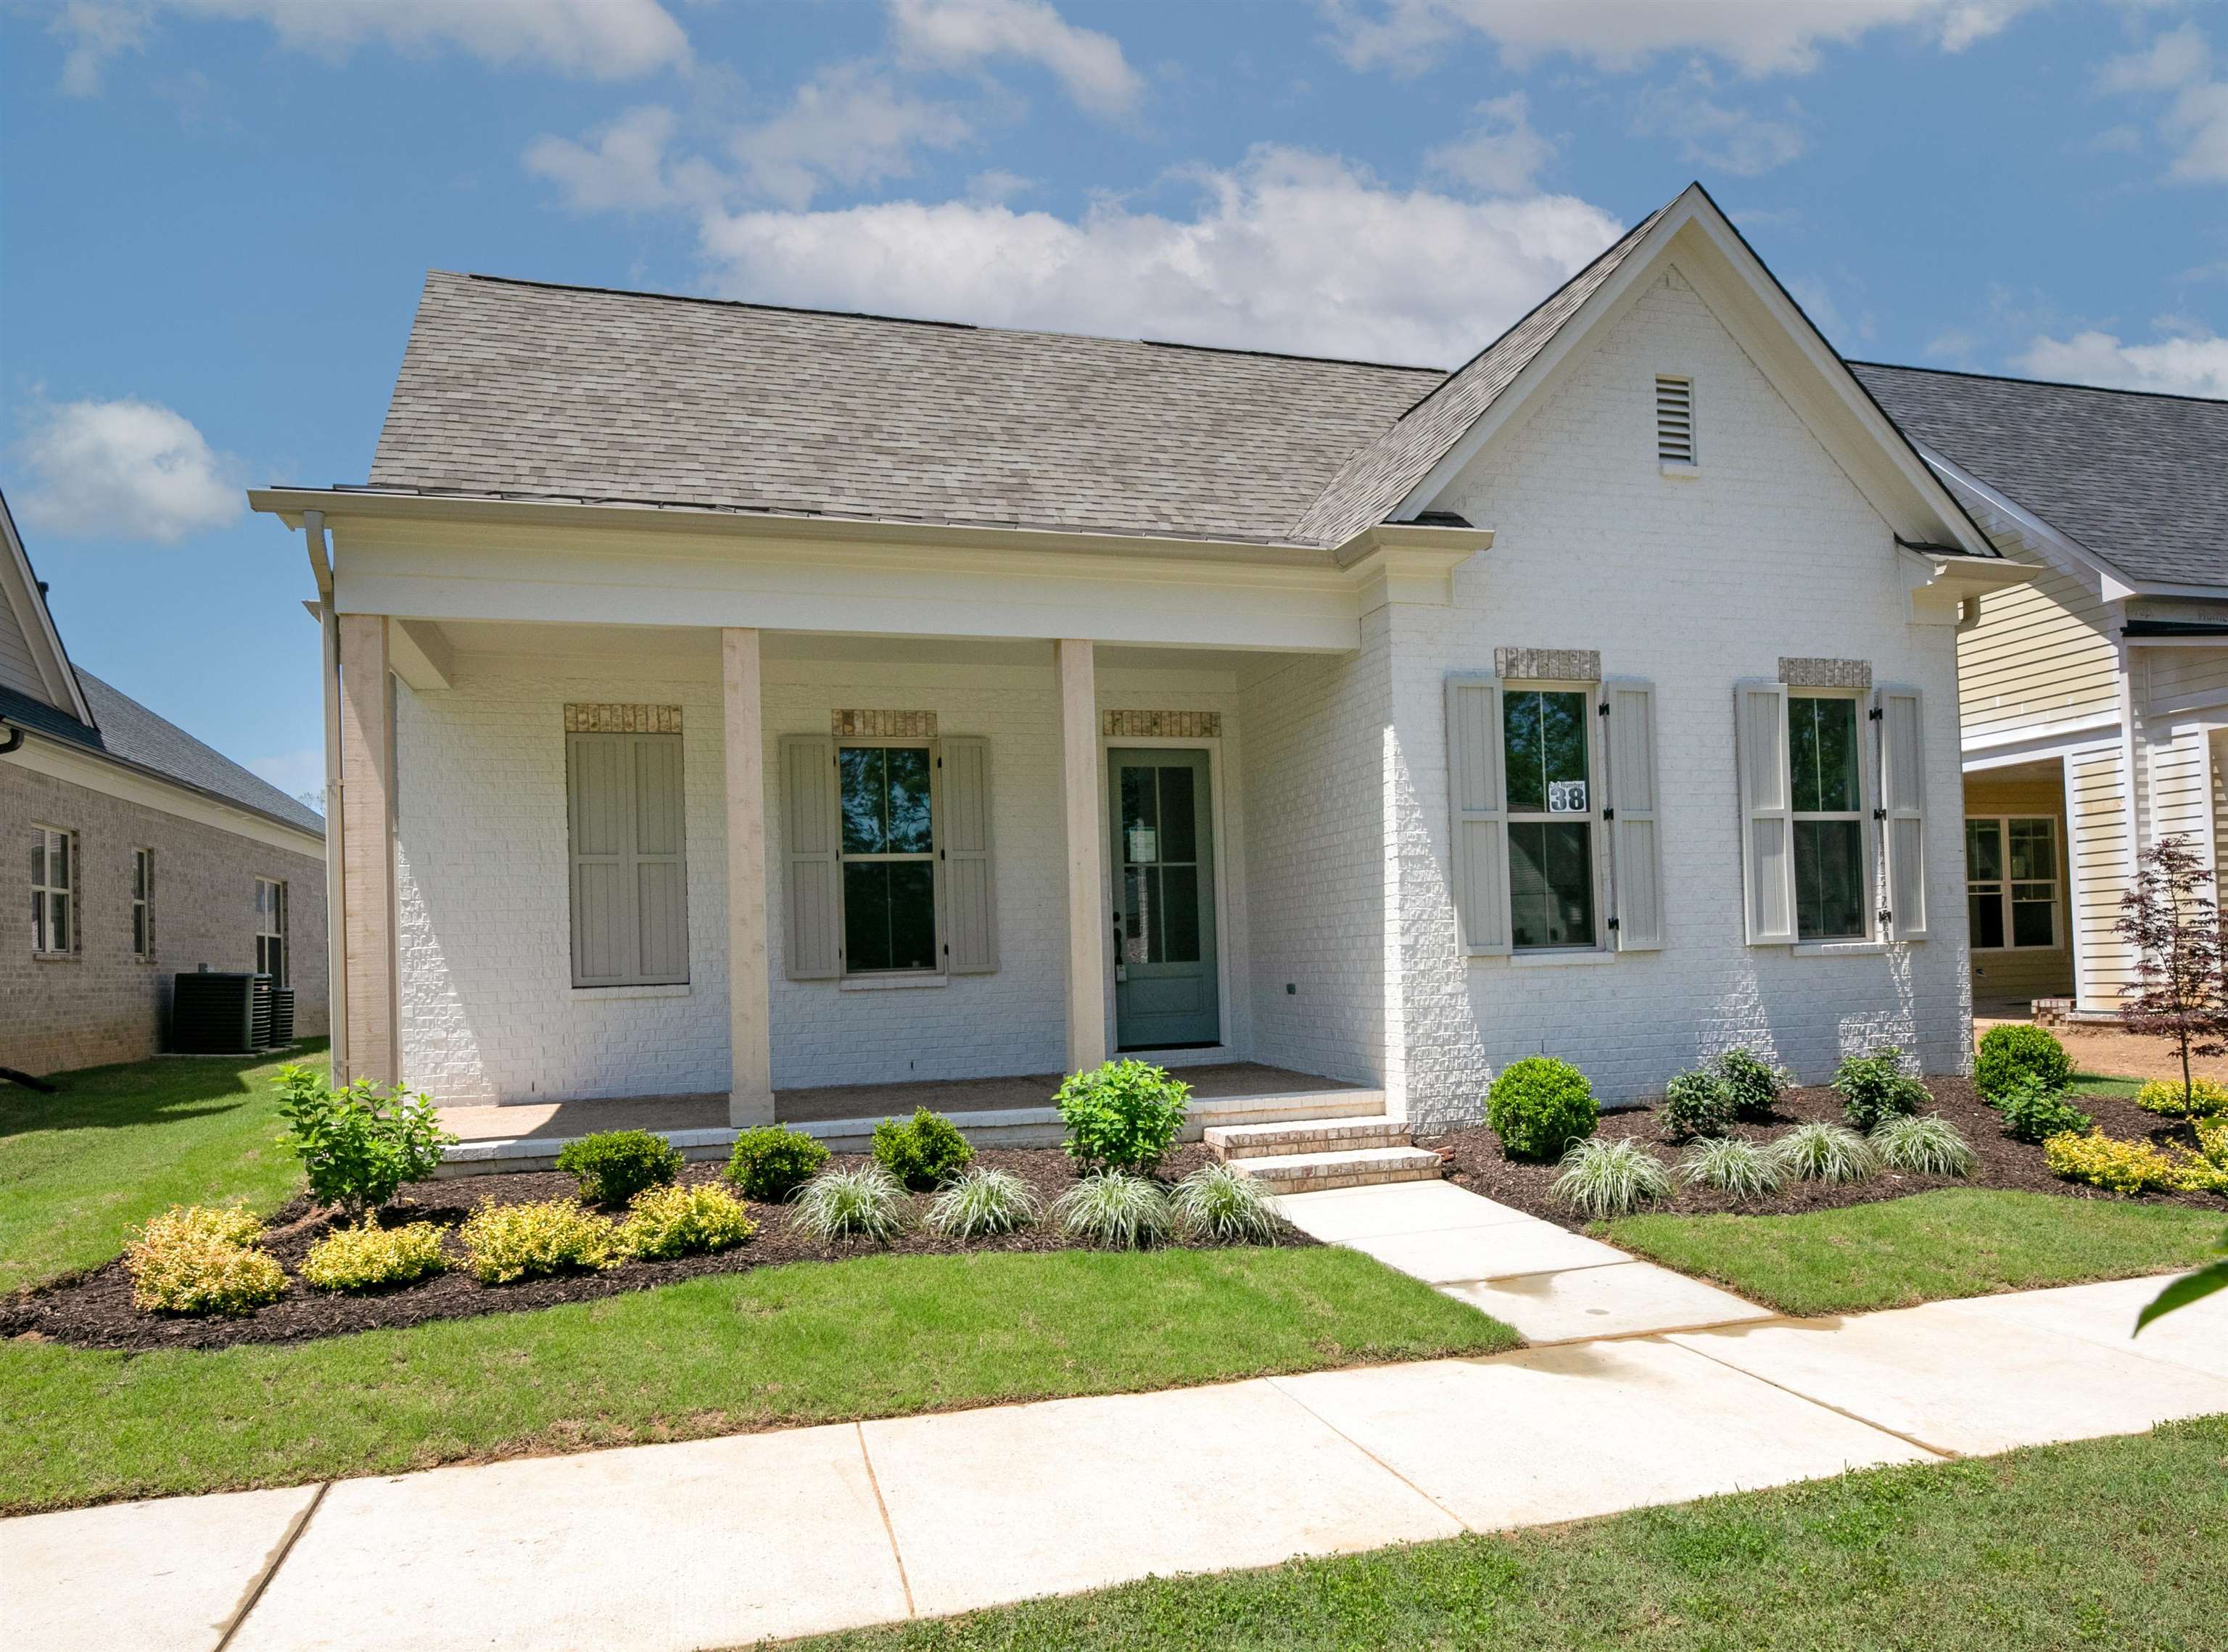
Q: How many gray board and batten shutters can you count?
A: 8